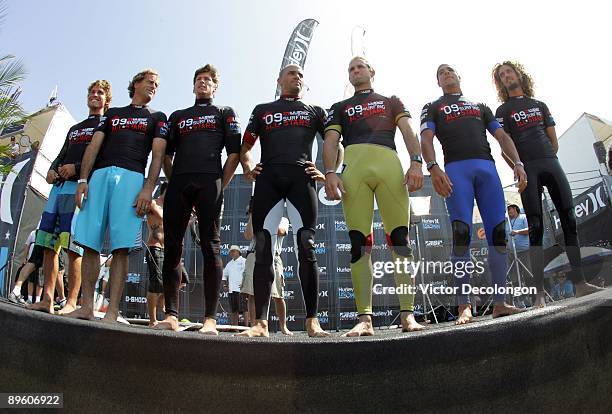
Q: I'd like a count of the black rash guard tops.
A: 7